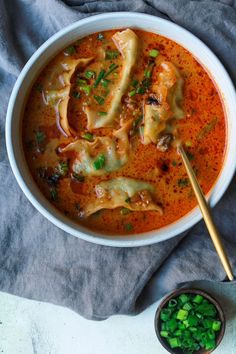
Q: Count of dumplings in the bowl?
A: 5